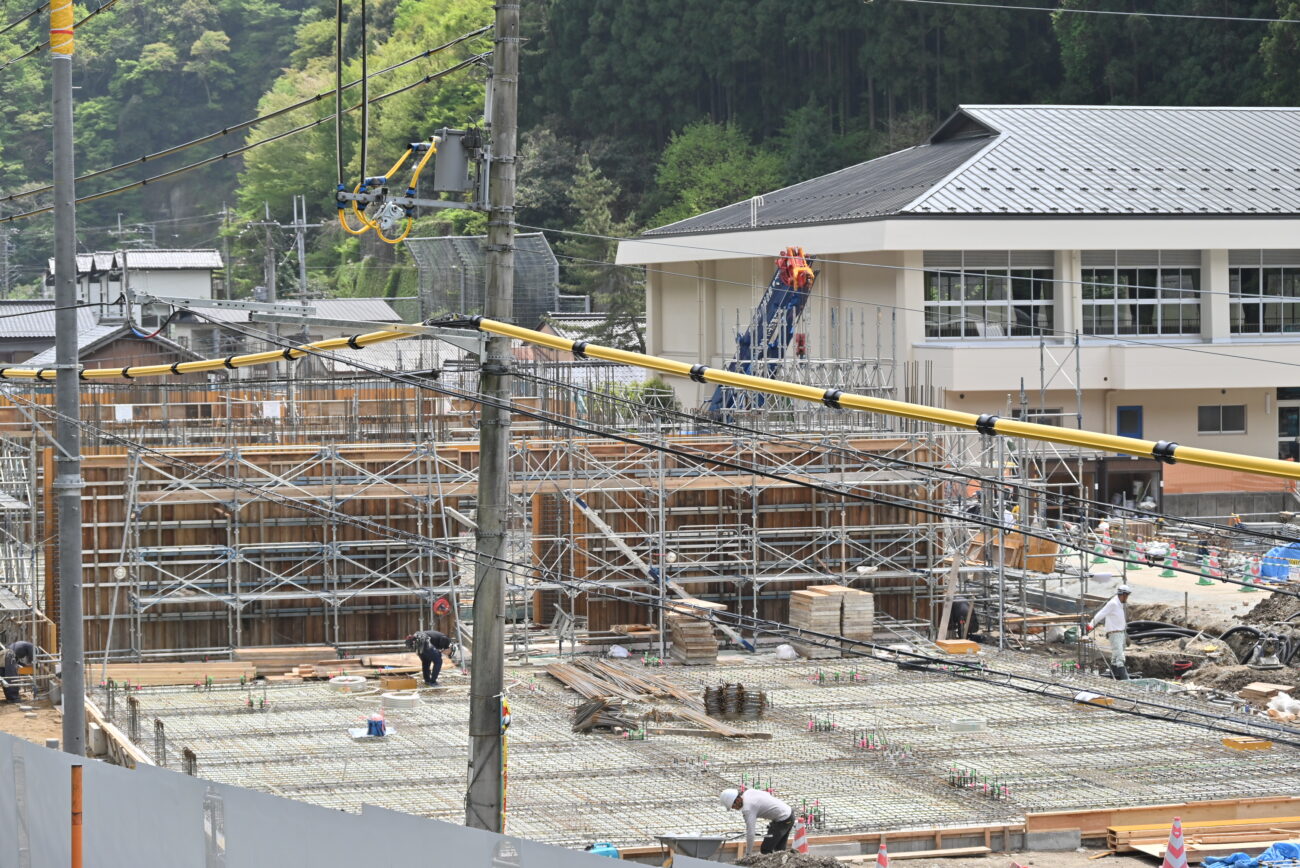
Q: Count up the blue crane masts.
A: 1